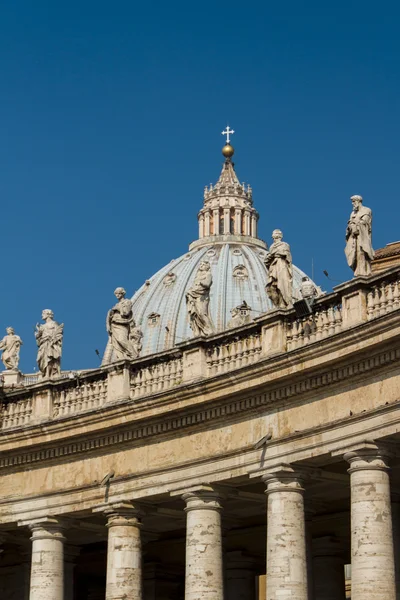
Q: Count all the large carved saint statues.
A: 6